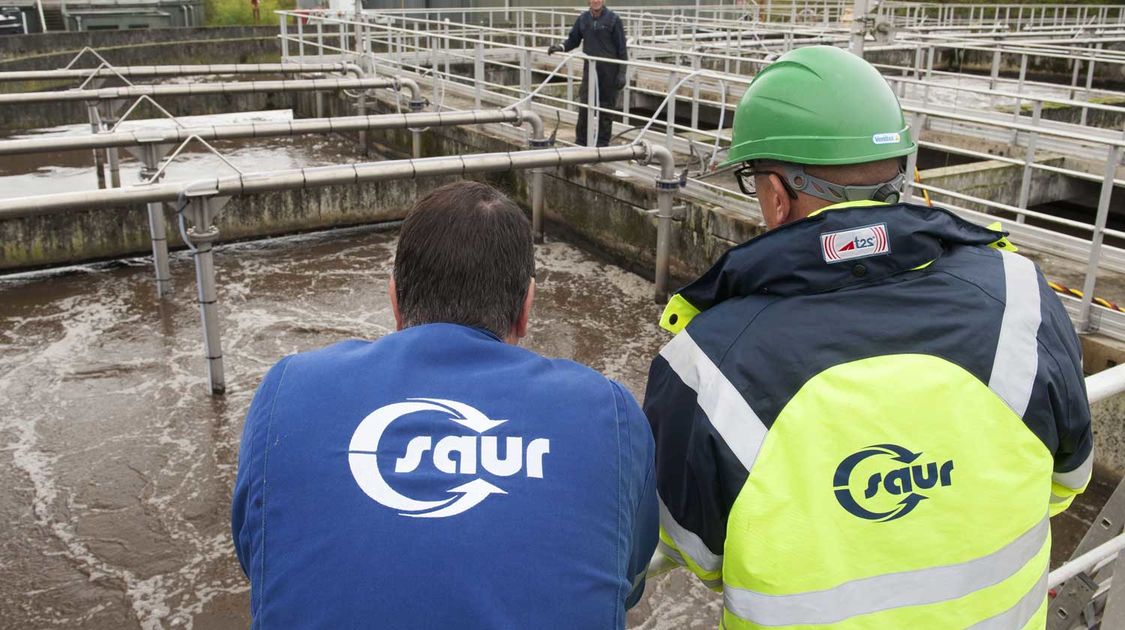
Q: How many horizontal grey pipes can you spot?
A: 4